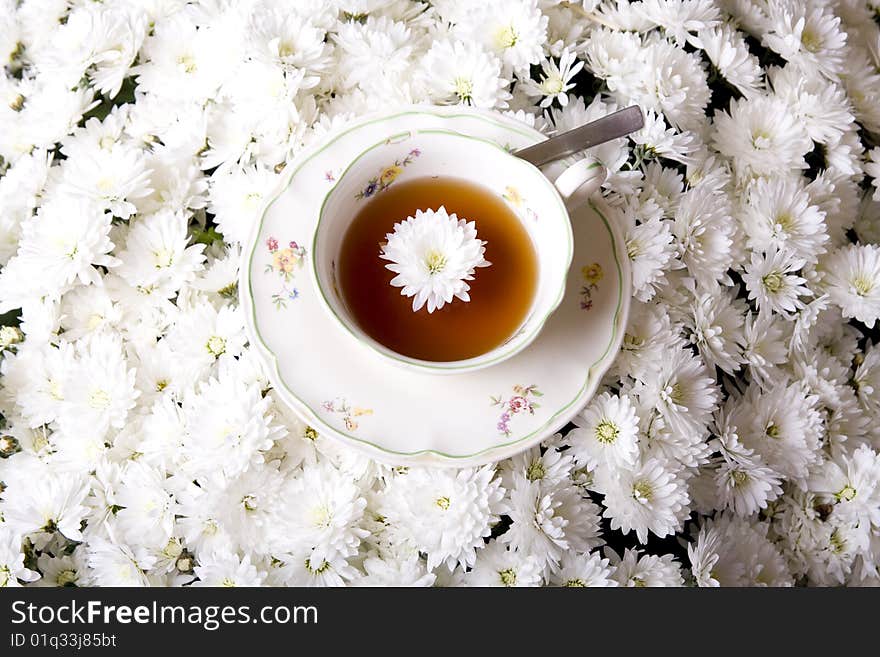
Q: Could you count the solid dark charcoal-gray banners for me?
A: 1